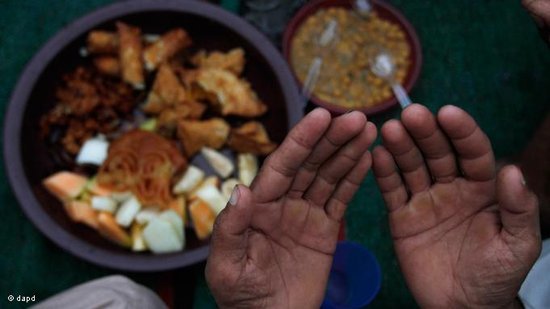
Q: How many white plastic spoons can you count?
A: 3